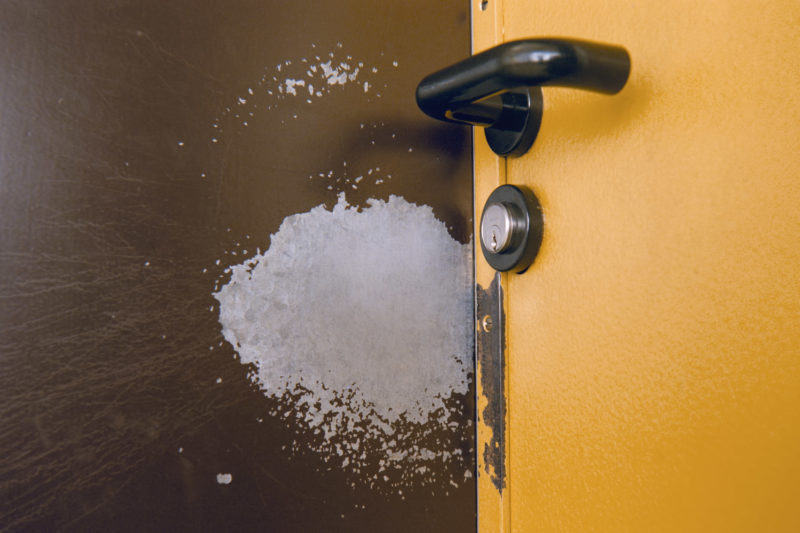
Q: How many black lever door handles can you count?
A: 1